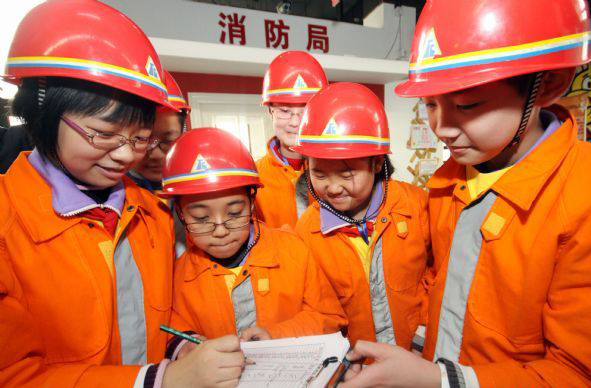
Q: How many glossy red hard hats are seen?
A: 6